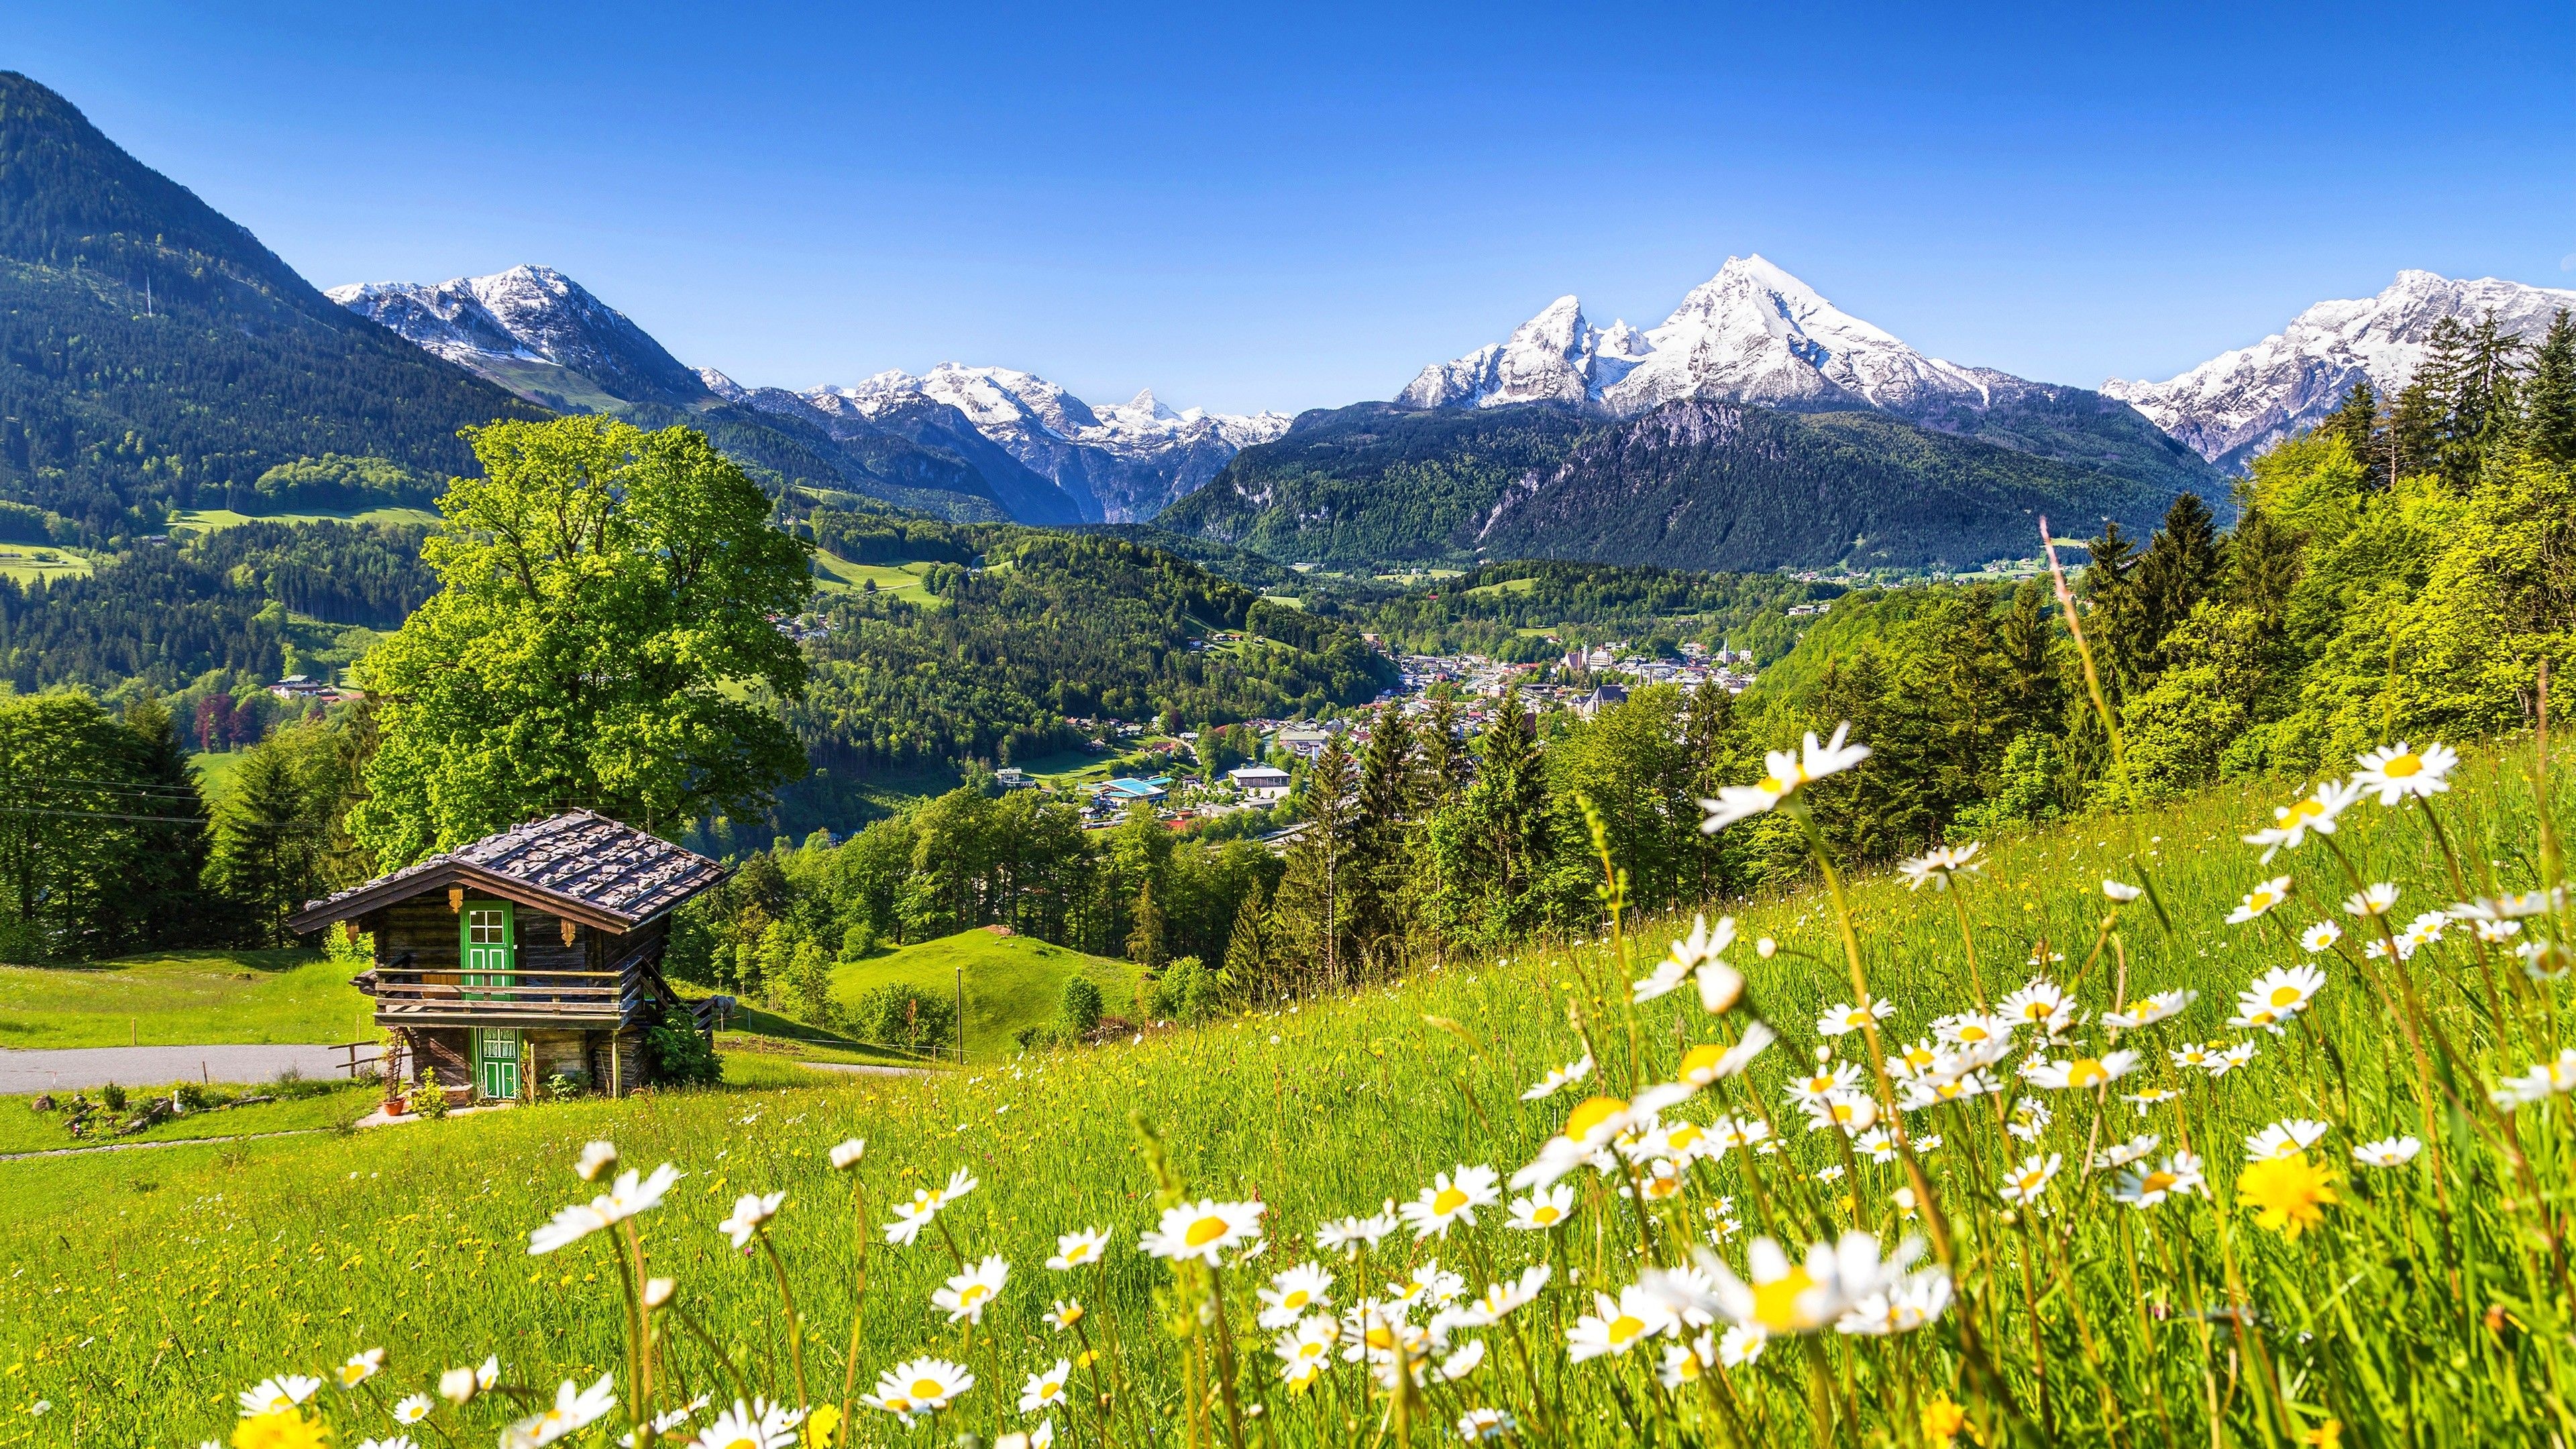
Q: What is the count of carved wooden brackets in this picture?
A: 3